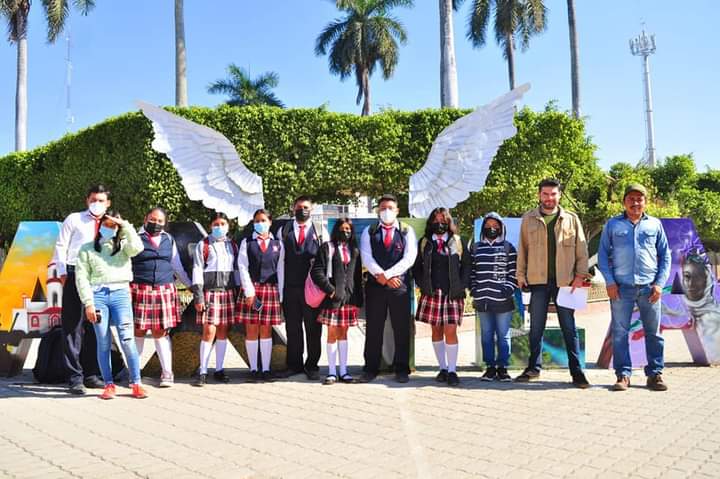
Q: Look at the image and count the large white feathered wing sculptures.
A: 2